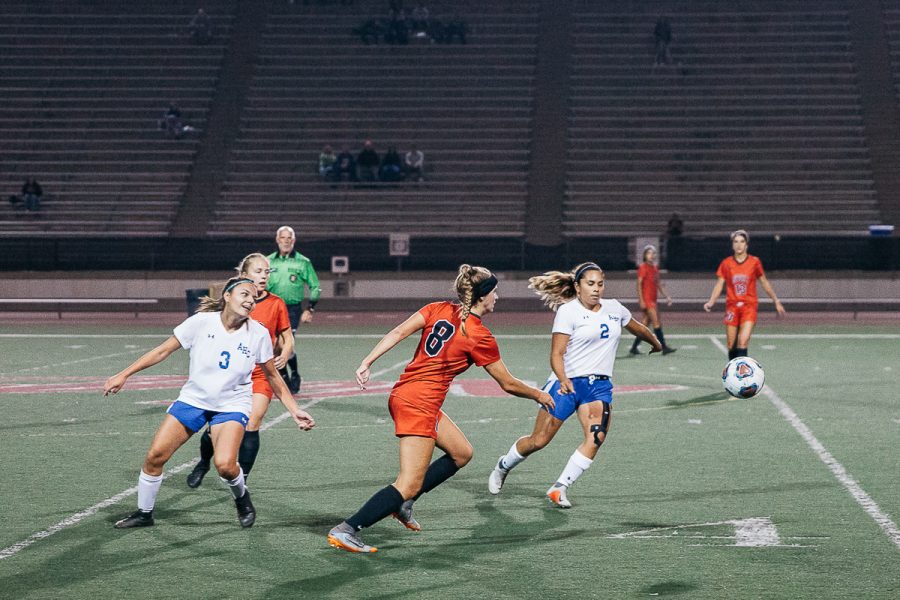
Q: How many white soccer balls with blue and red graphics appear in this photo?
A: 1